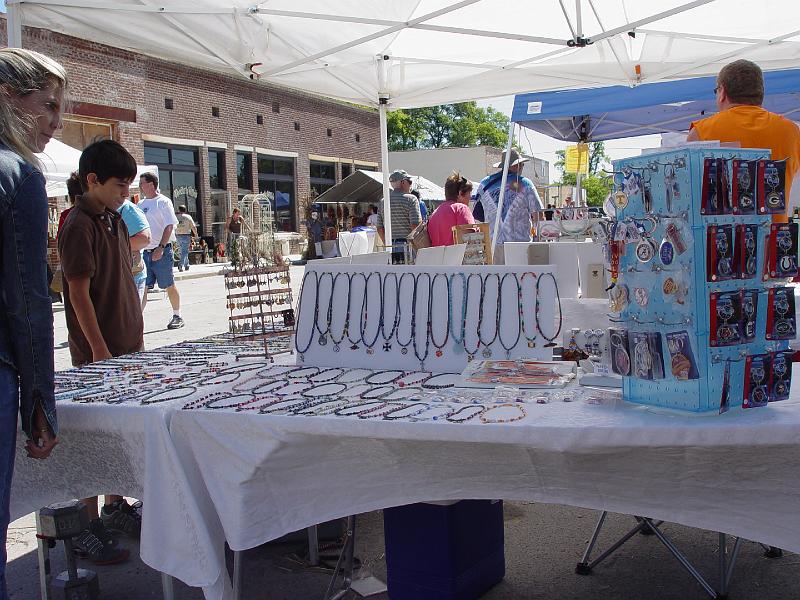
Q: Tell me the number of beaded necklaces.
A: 15